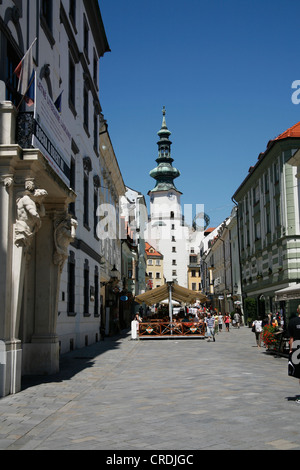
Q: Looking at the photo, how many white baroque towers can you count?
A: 1